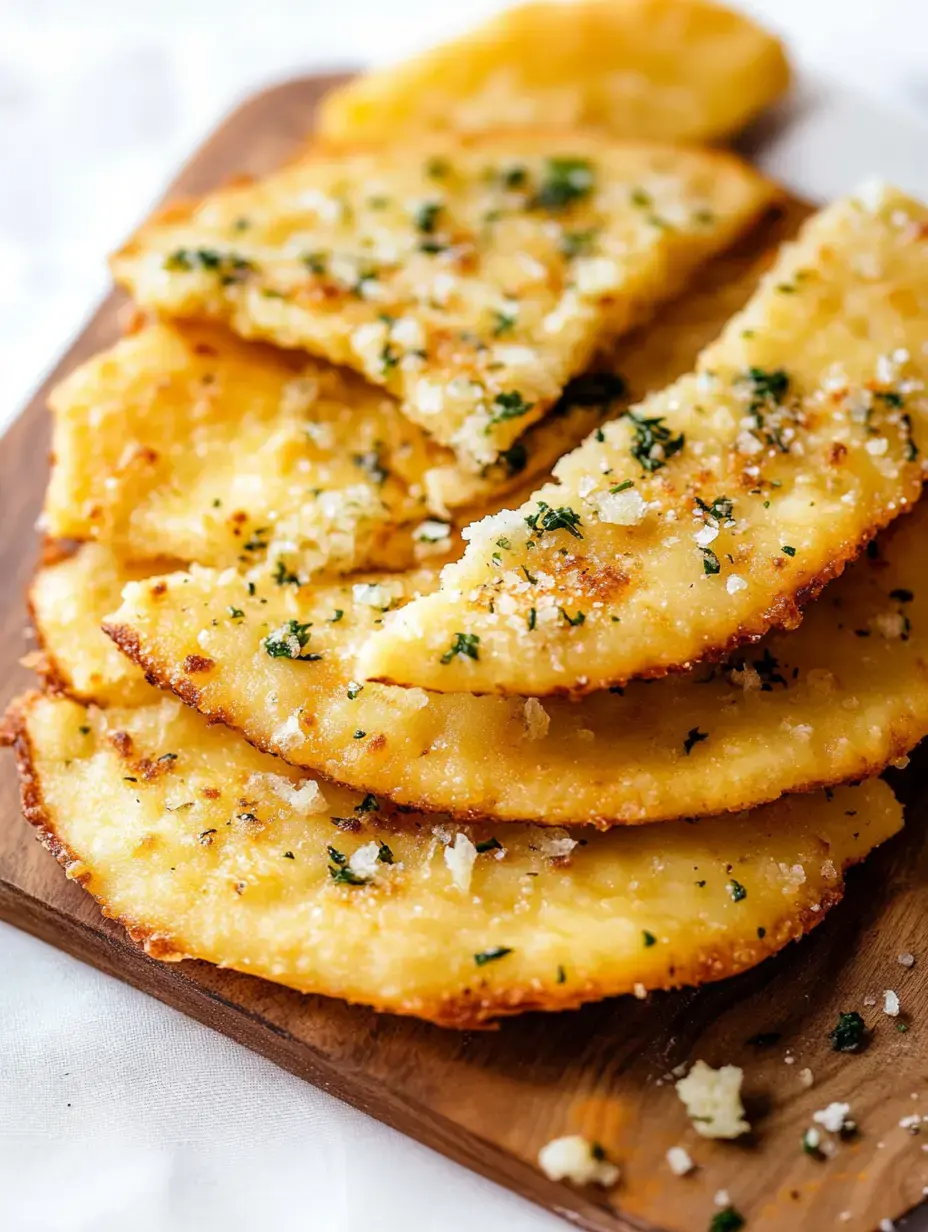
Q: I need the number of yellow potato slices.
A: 7